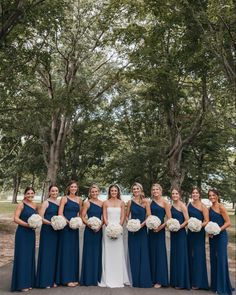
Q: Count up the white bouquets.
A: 10